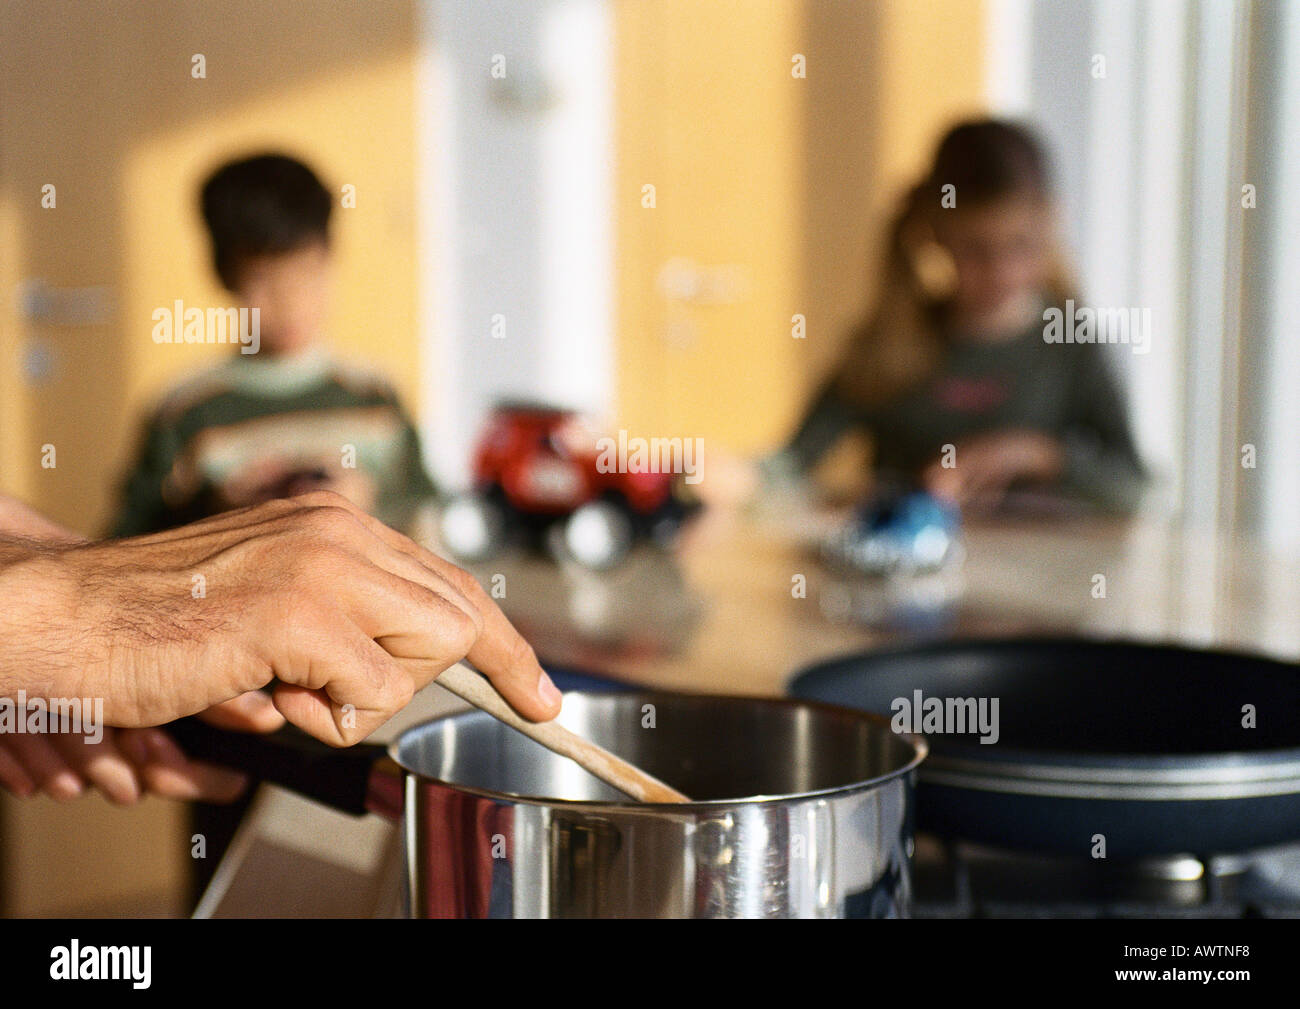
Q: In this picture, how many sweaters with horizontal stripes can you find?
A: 1